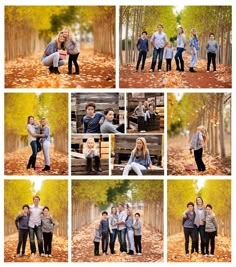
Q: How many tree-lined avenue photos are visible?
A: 7